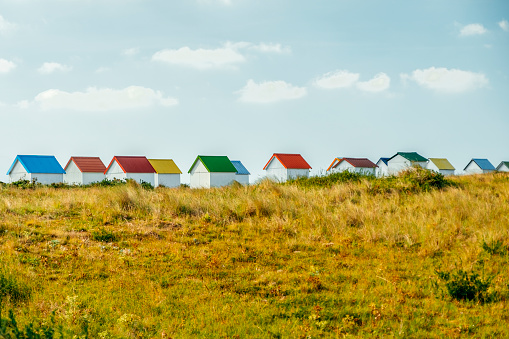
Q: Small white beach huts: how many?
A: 14